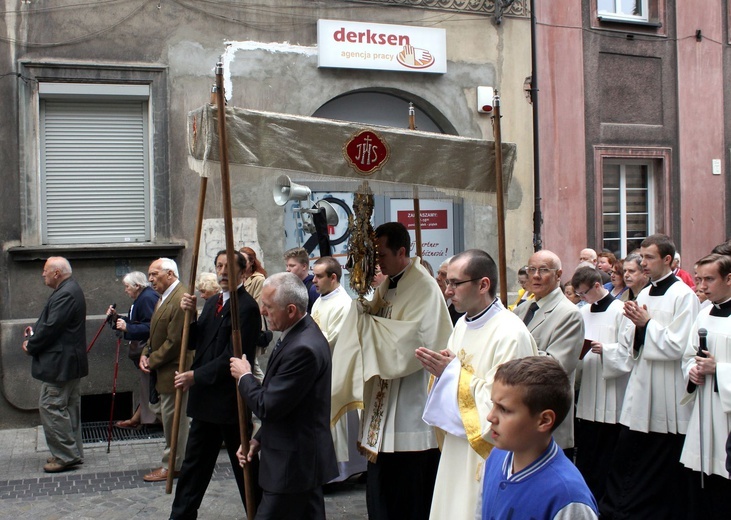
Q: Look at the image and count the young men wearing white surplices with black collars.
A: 3